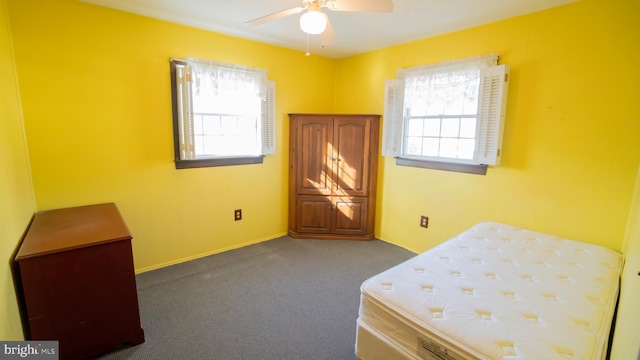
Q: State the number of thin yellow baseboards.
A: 2